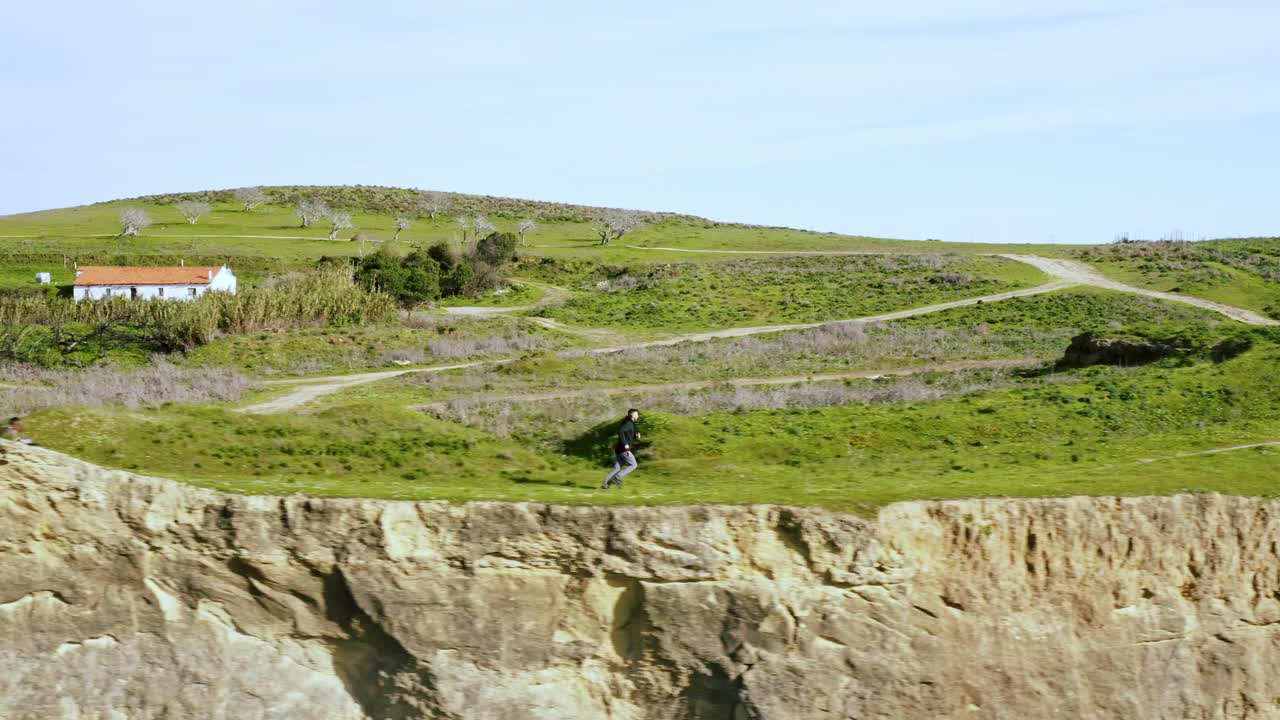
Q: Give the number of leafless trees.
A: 11